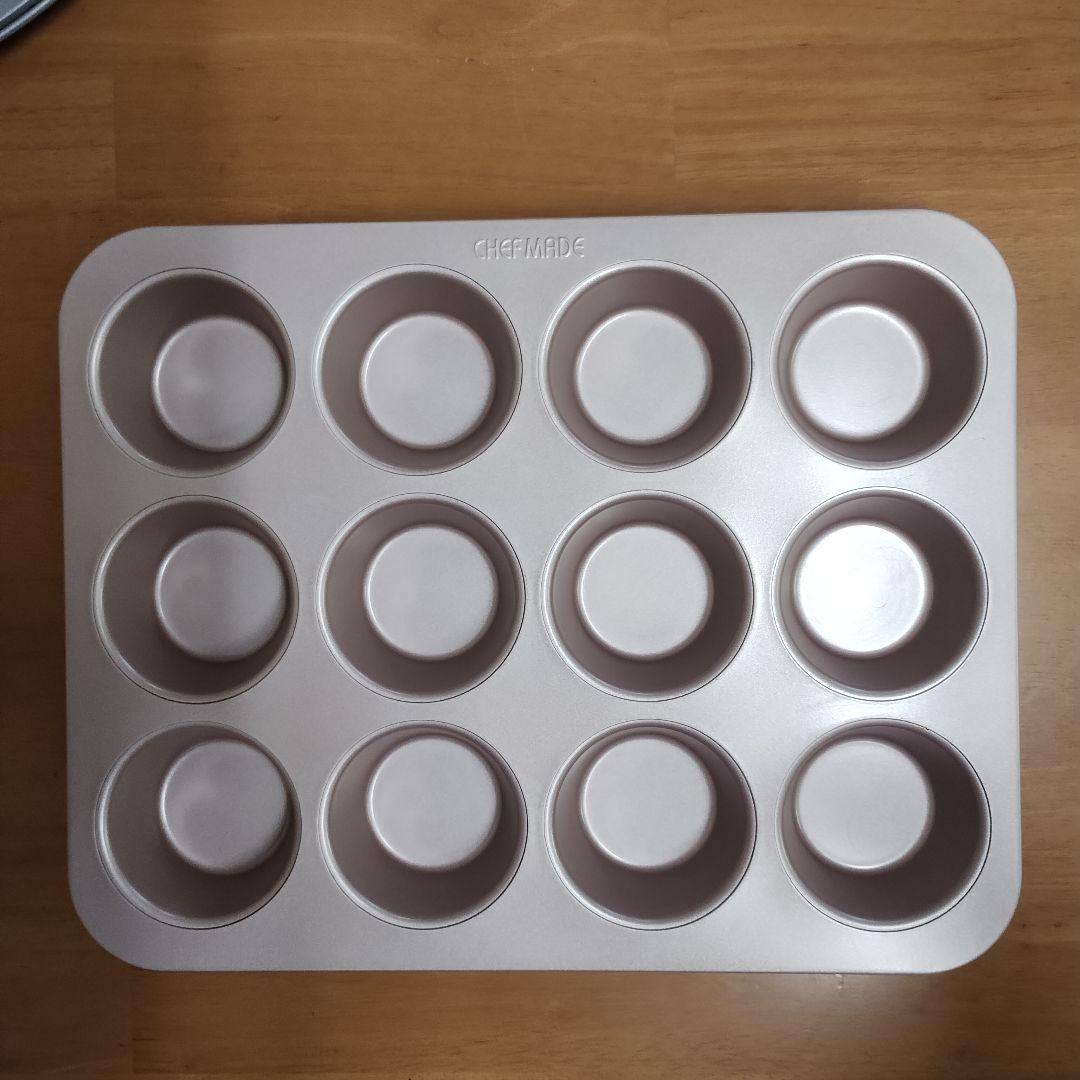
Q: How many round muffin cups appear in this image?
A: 12